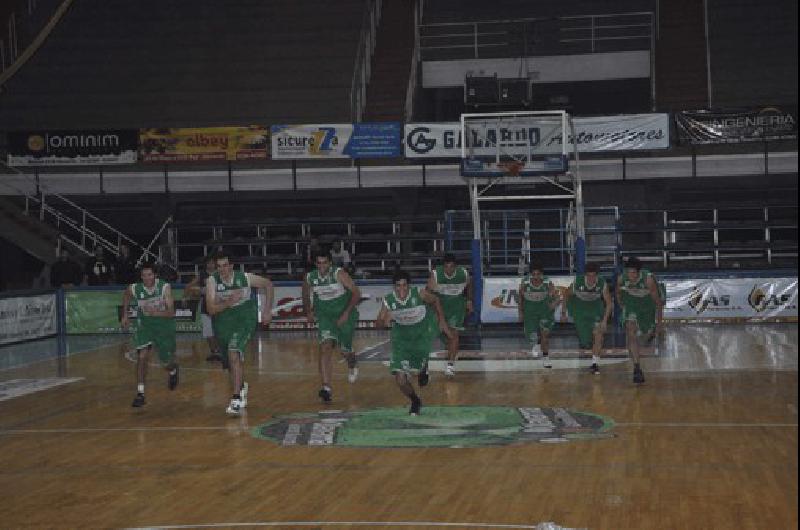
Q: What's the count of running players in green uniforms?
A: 8